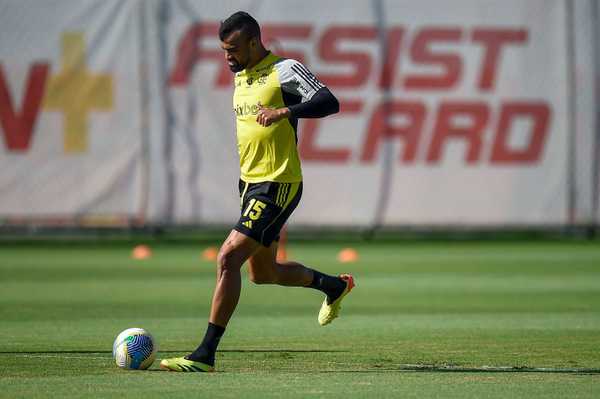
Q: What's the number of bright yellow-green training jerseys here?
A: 1